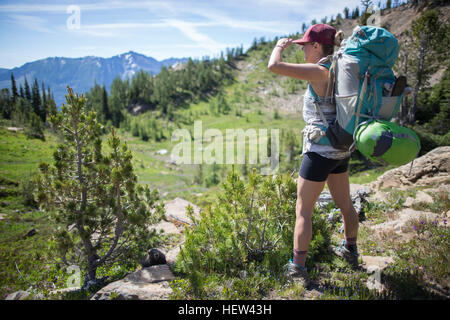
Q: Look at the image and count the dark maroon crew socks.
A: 2